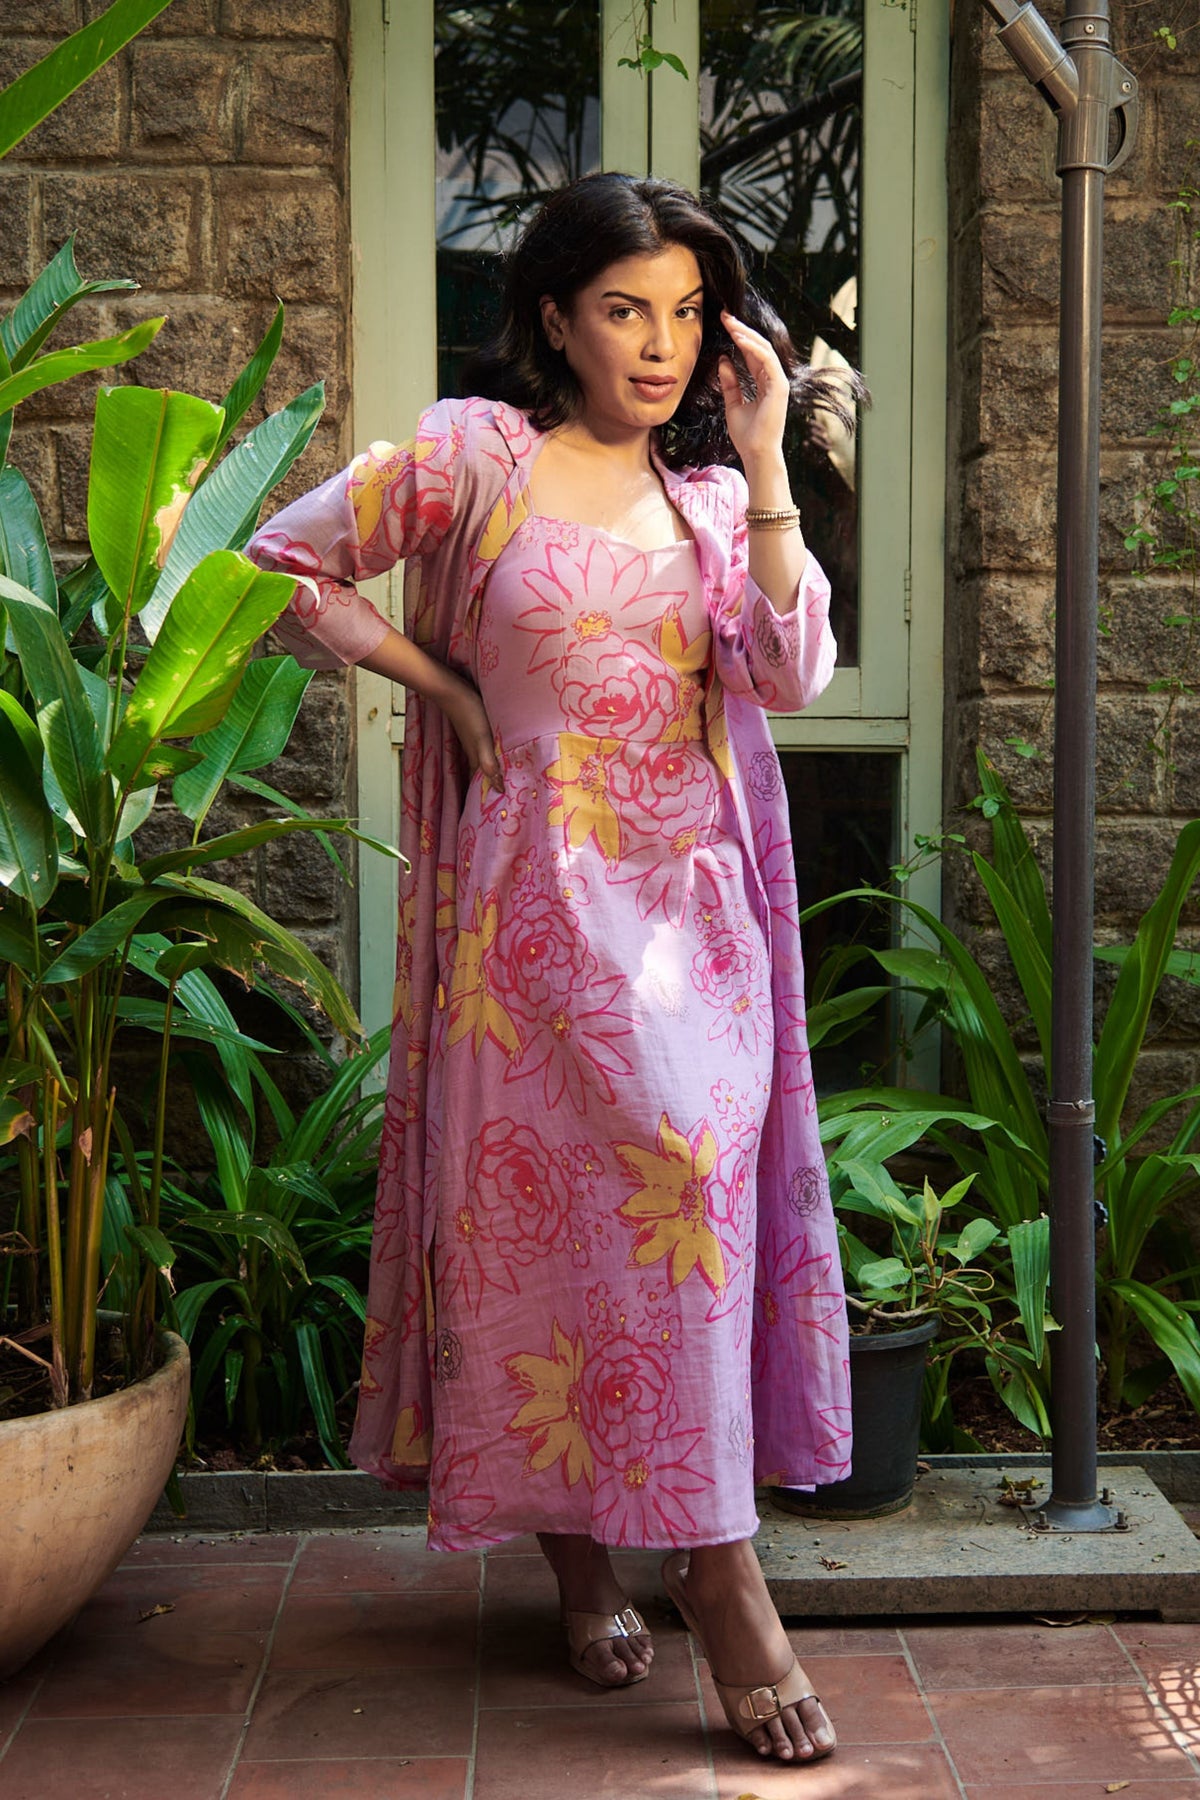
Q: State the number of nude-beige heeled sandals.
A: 2